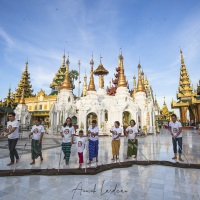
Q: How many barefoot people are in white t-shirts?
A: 8